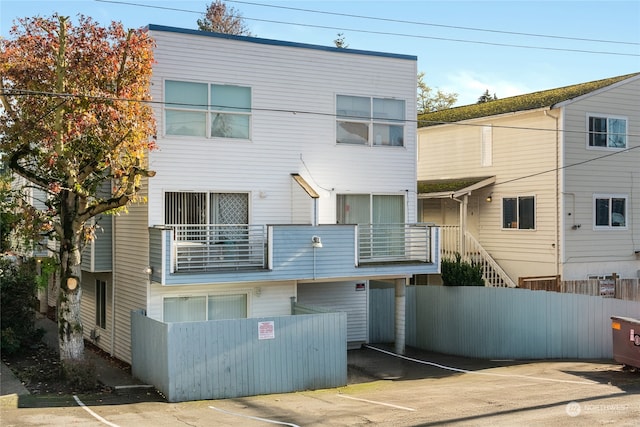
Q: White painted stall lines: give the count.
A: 4